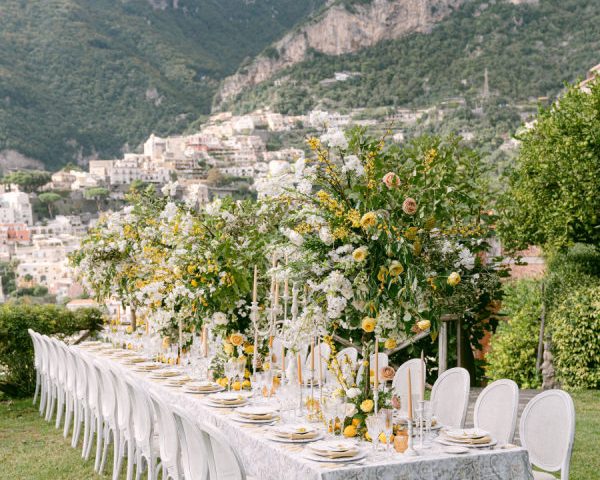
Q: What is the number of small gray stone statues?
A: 1